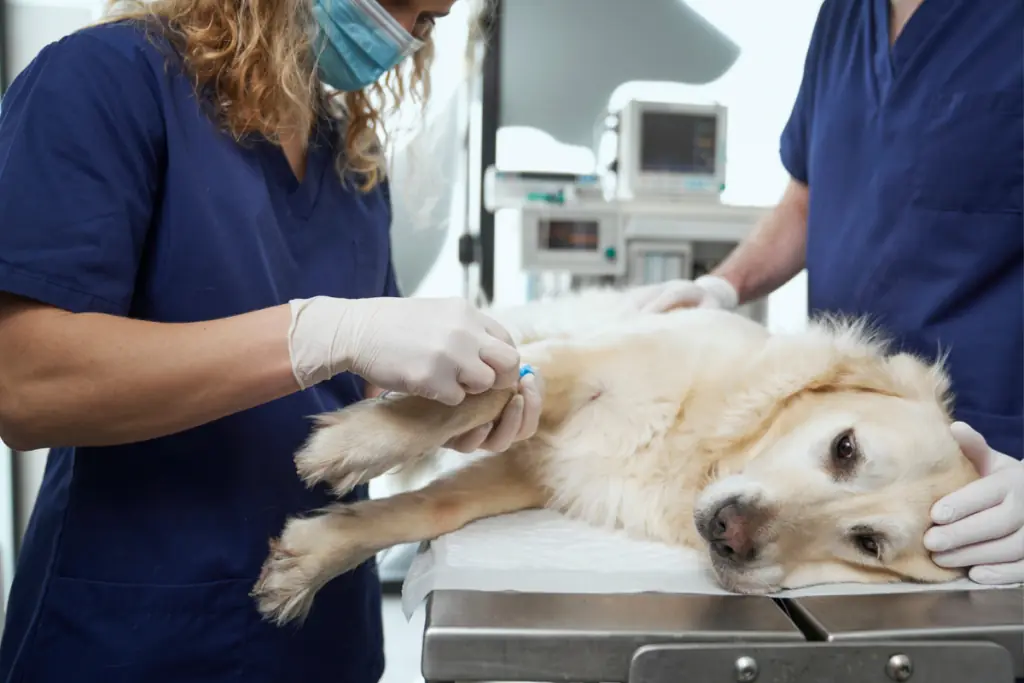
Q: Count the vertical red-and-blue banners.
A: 0